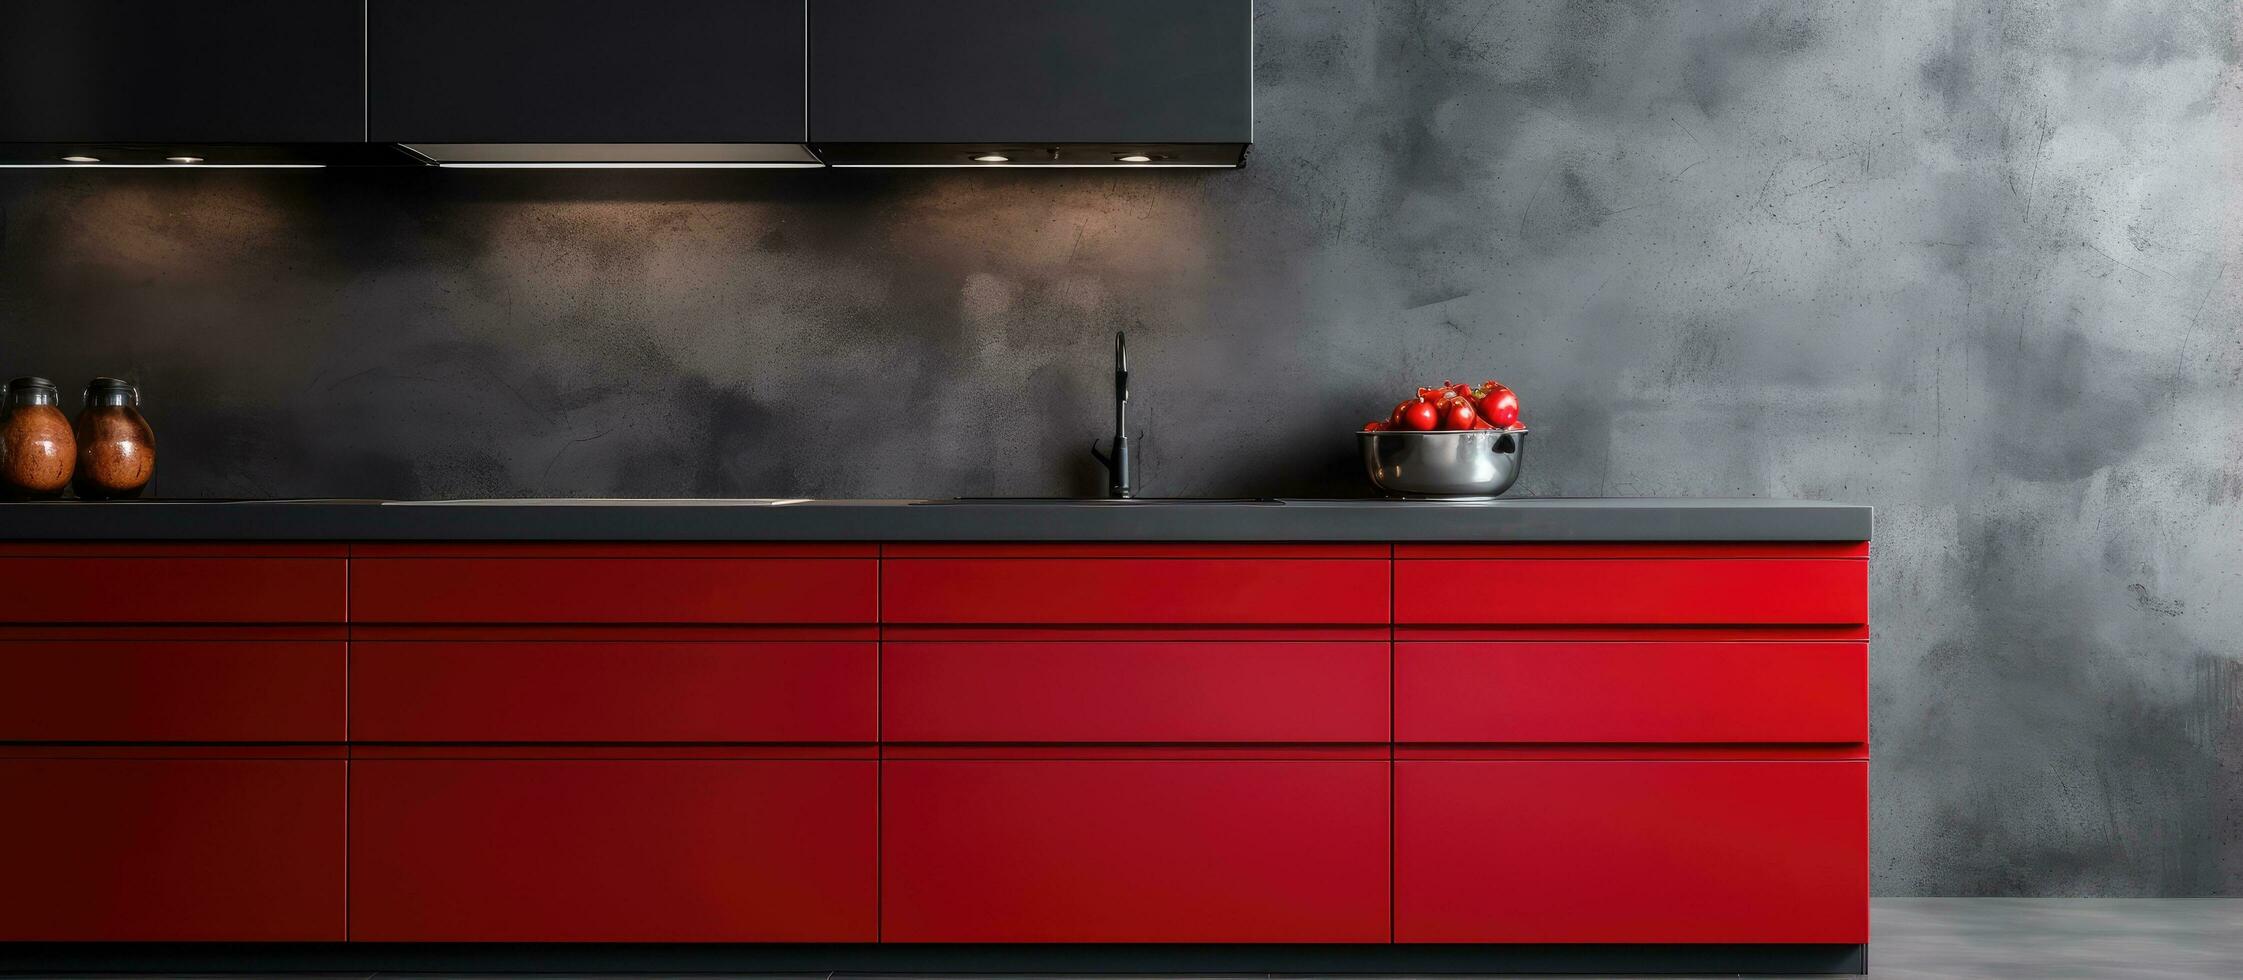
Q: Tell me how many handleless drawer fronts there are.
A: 12